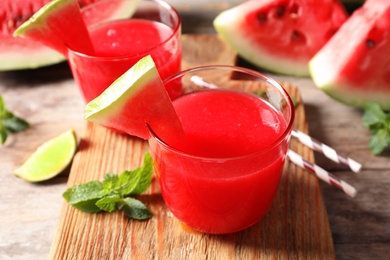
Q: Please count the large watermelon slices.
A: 3